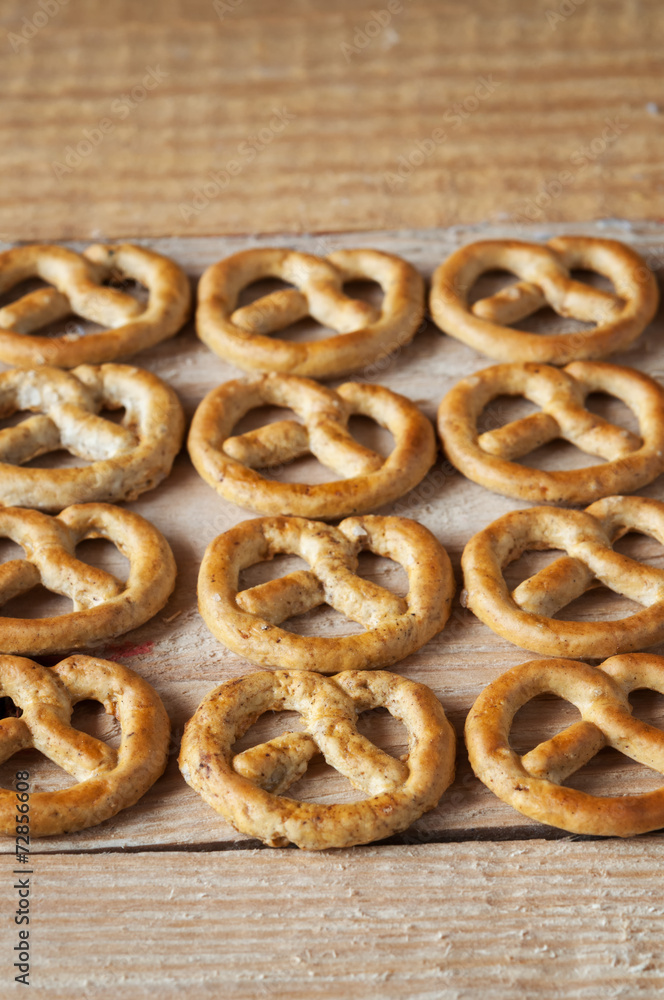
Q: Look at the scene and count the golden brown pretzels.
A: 12